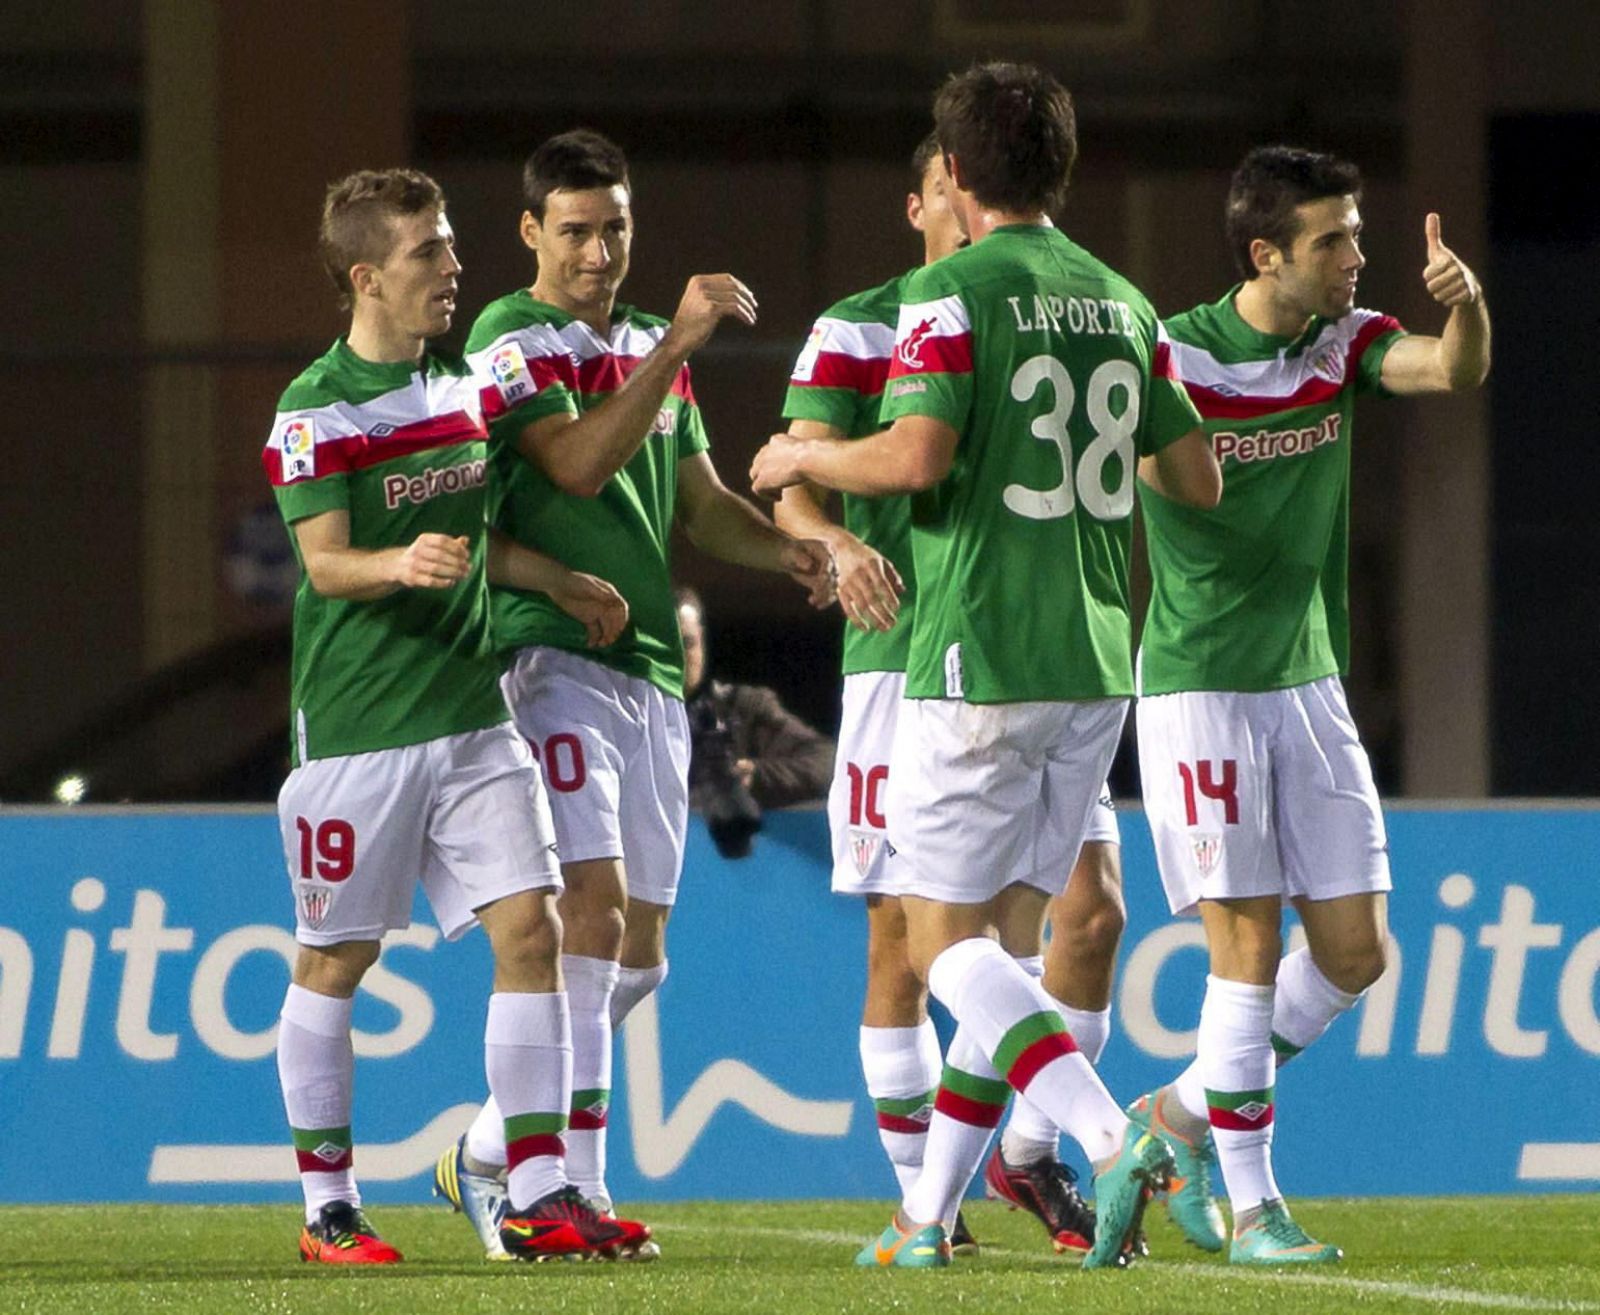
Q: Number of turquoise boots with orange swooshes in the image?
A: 4